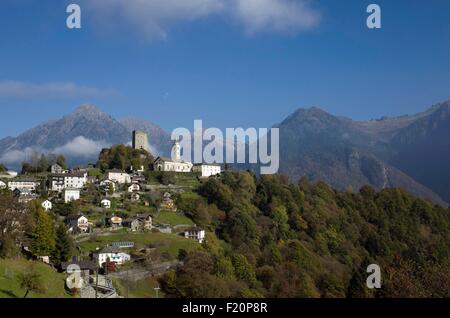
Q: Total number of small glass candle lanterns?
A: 0